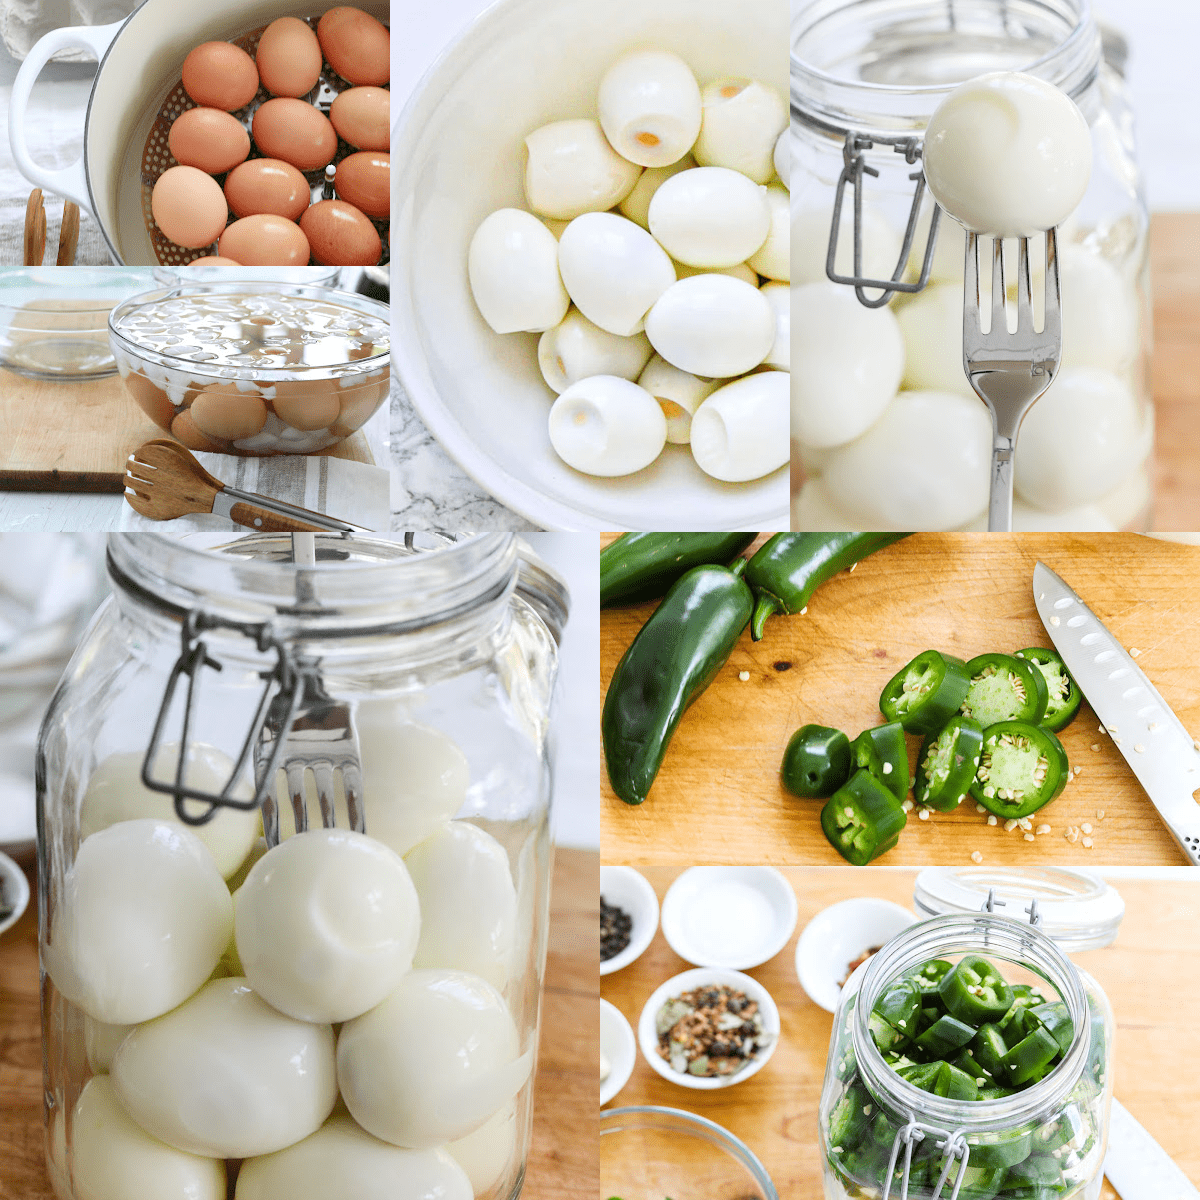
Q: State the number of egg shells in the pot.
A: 12